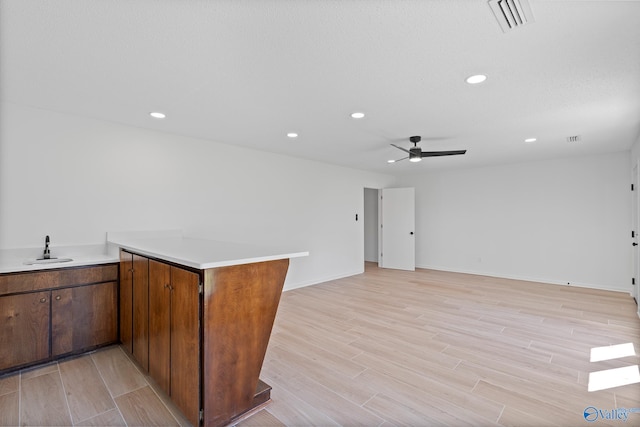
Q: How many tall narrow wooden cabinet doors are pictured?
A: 4